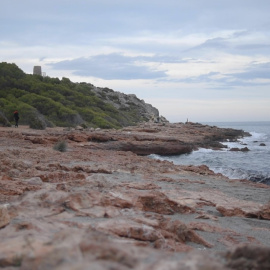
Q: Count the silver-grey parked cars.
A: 0